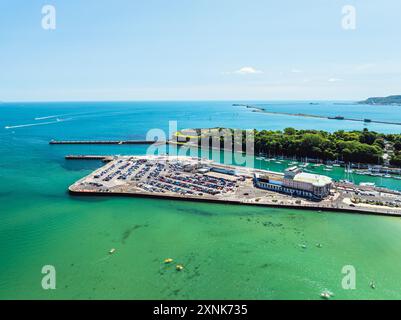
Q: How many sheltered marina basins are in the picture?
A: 1